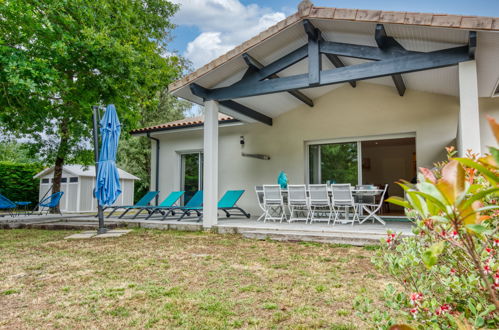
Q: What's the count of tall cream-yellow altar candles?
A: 0